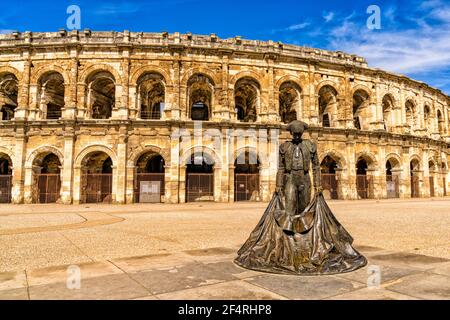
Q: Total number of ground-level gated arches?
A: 12